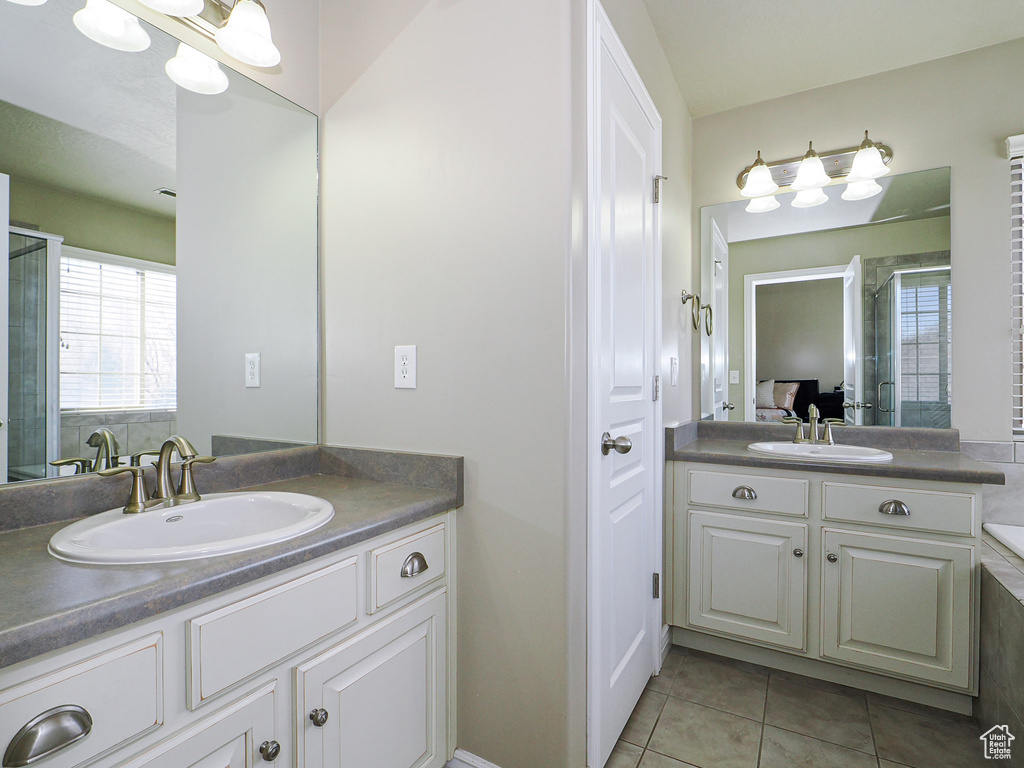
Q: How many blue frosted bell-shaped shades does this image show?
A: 0